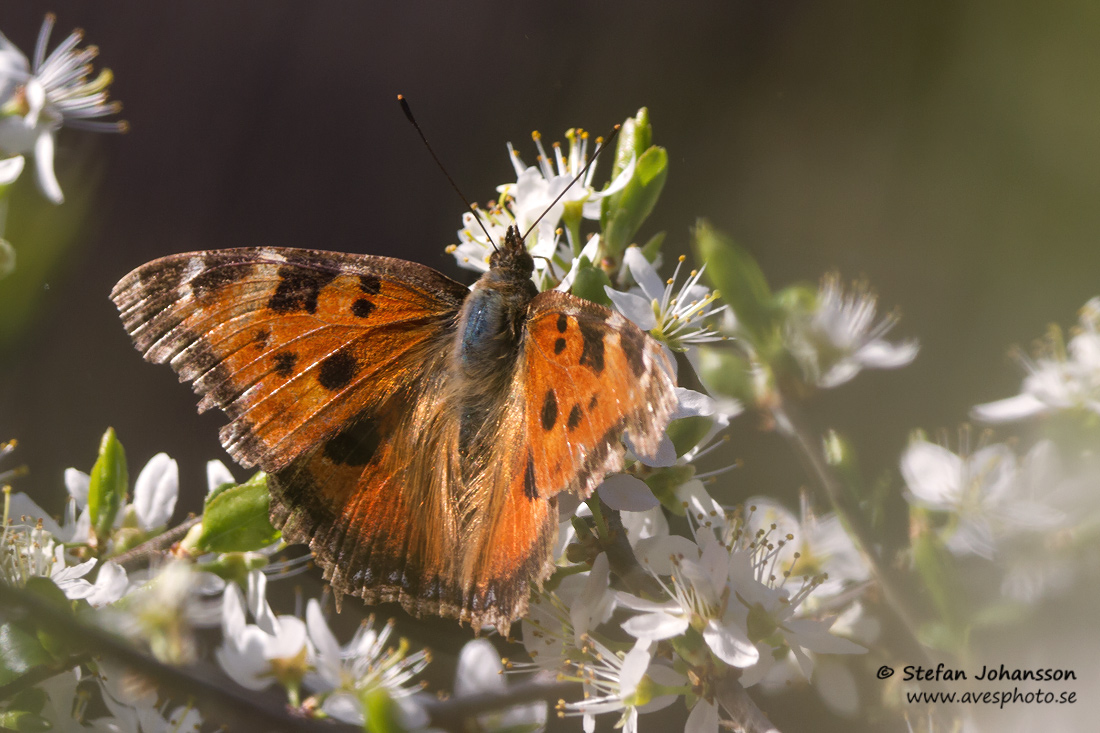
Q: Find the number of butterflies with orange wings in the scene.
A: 1